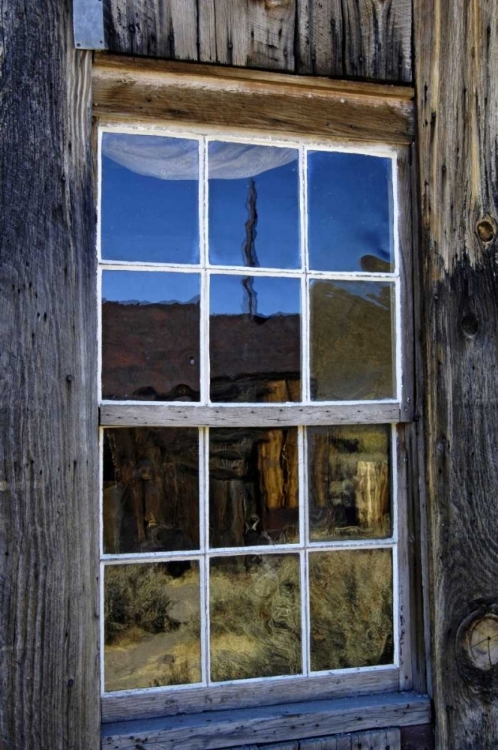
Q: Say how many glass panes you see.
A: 12